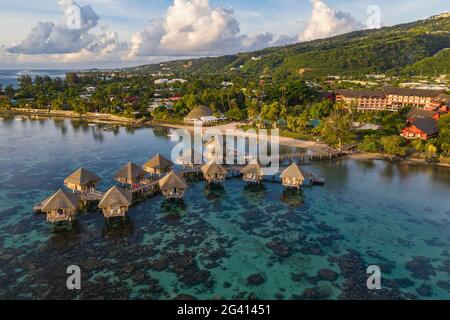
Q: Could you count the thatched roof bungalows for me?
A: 11